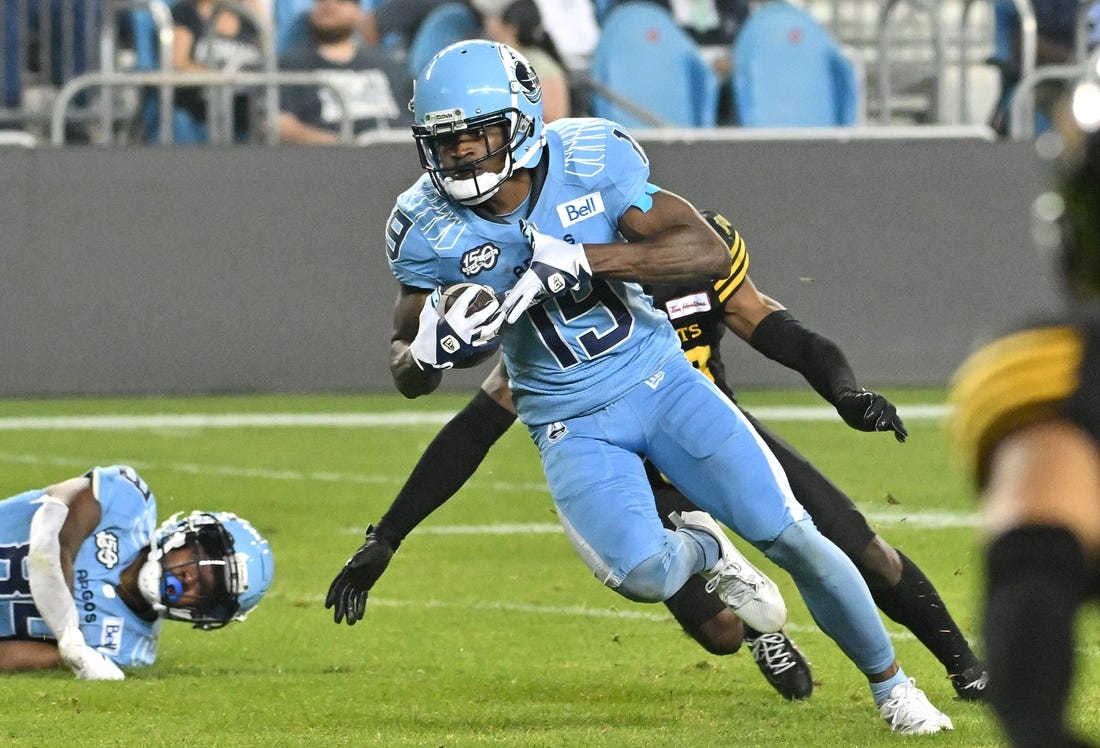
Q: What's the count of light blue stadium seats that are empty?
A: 2